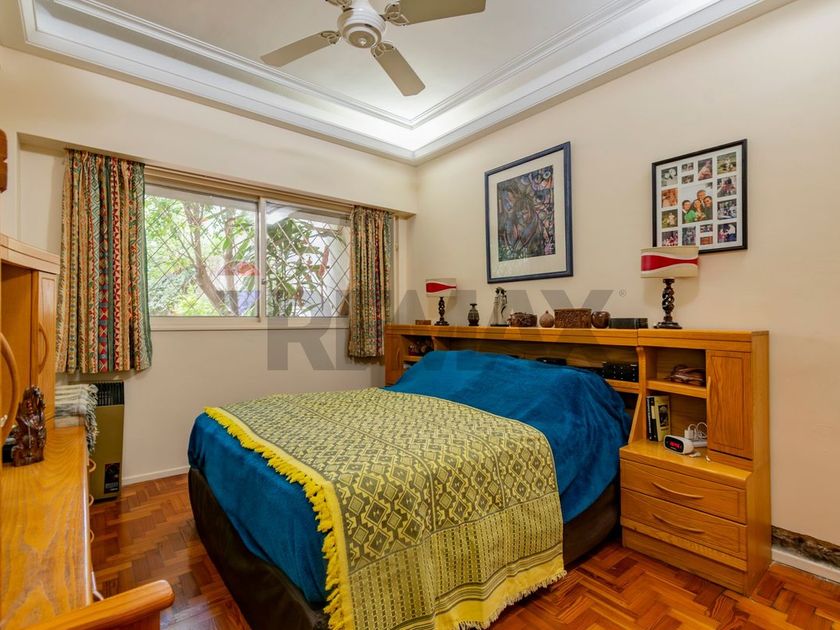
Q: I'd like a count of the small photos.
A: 14